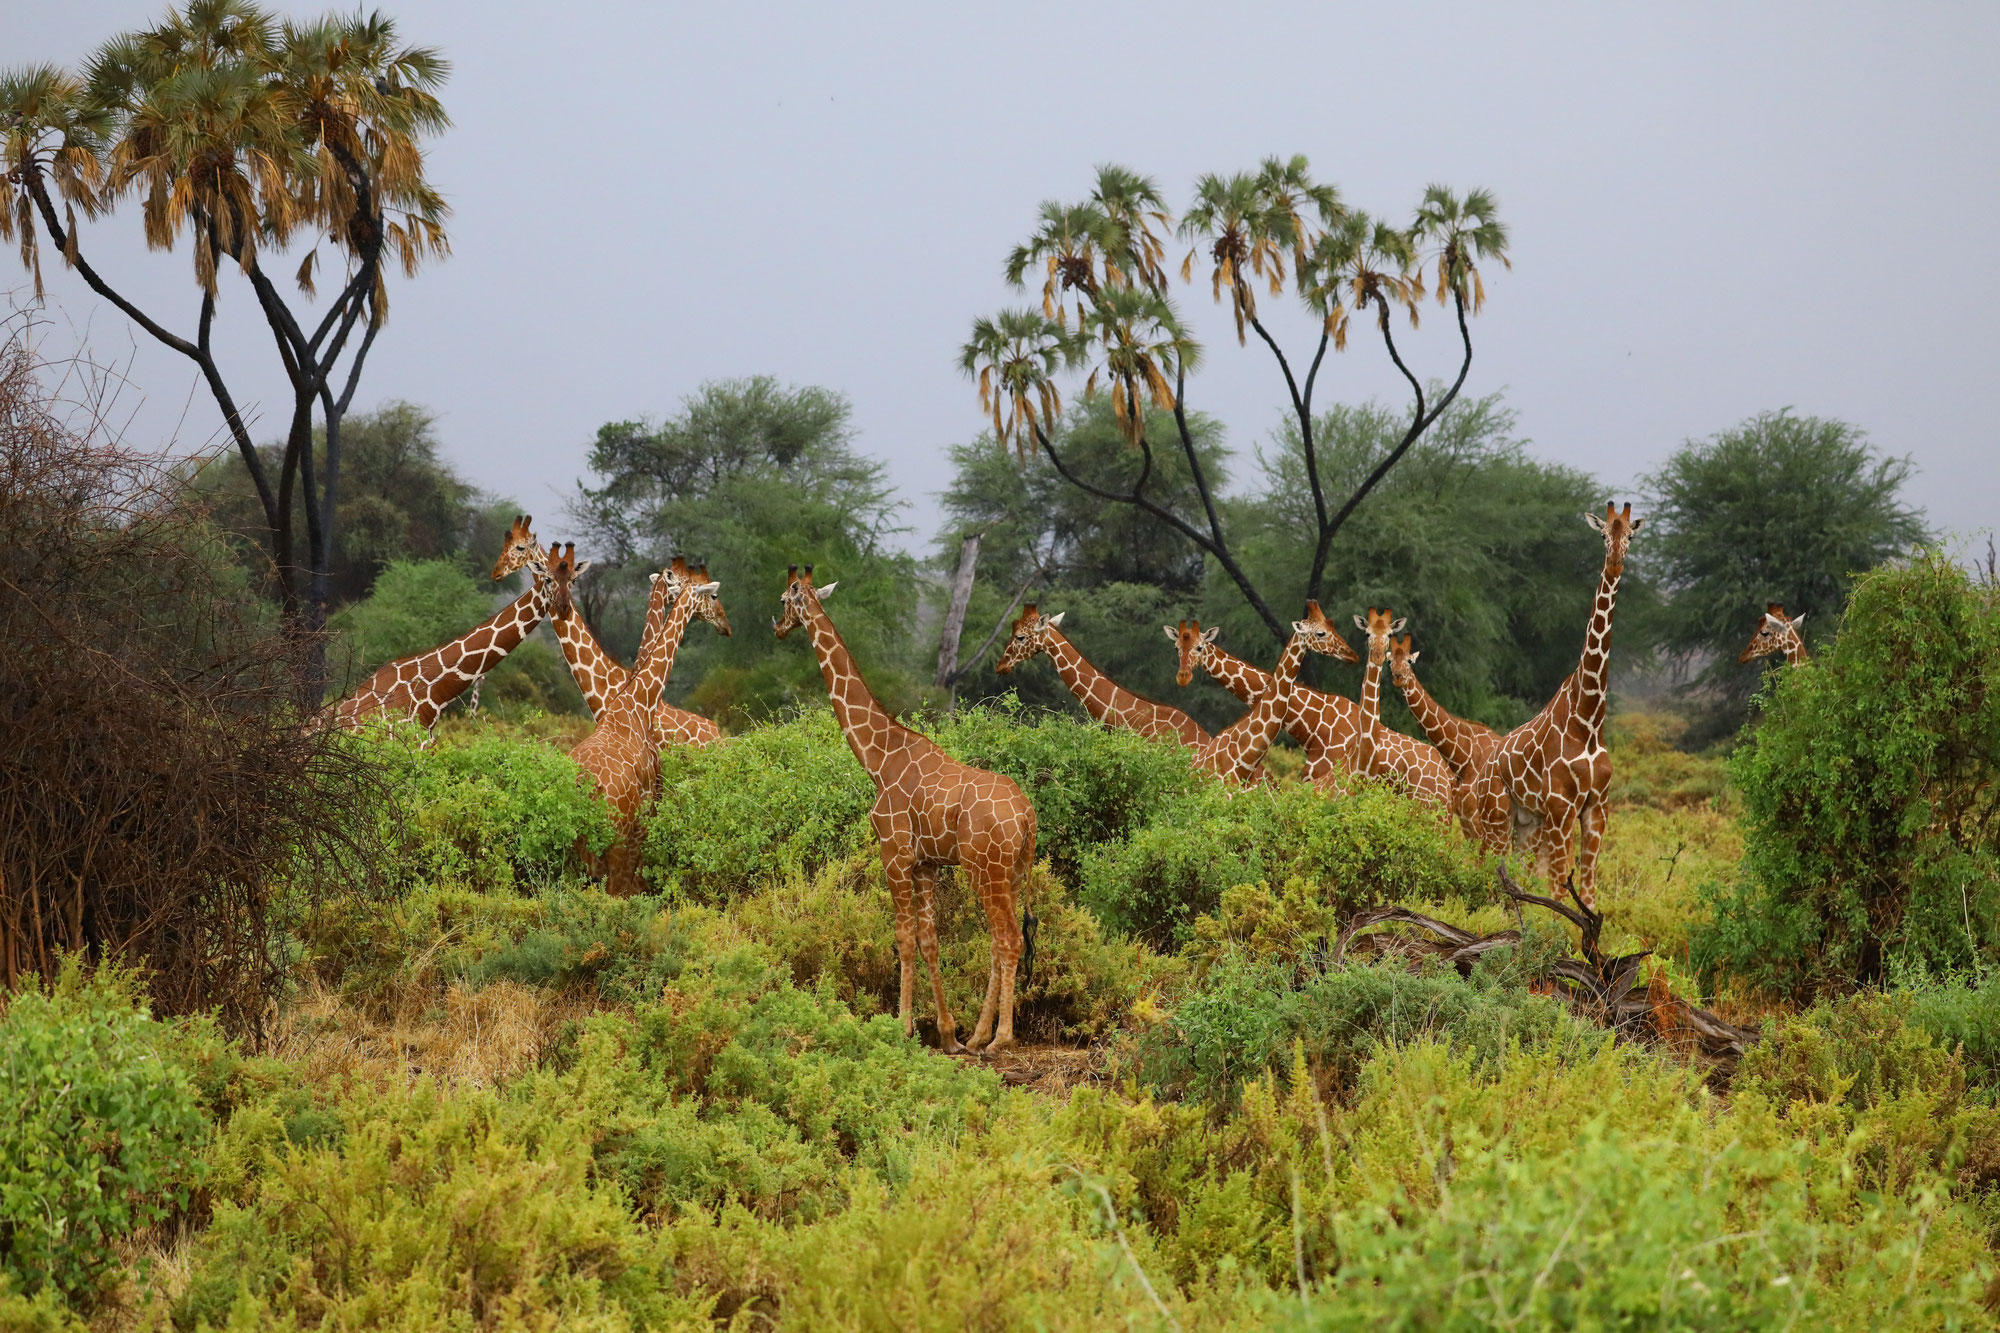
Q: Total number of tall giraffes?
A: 12